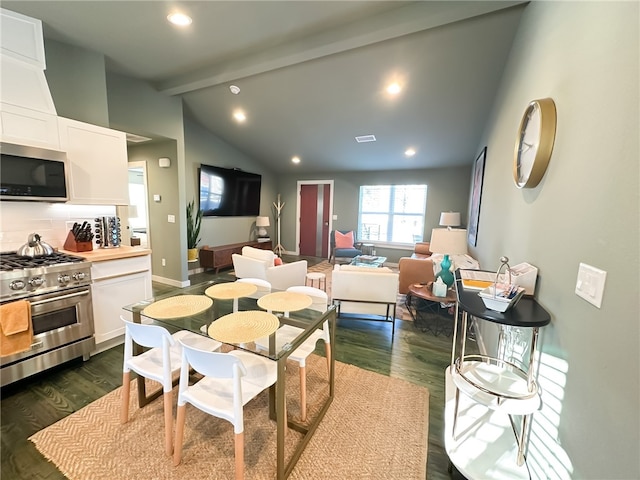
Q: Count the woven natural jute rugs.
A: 1